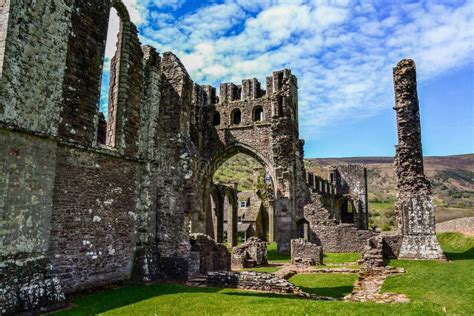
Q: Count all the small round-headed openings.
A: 3